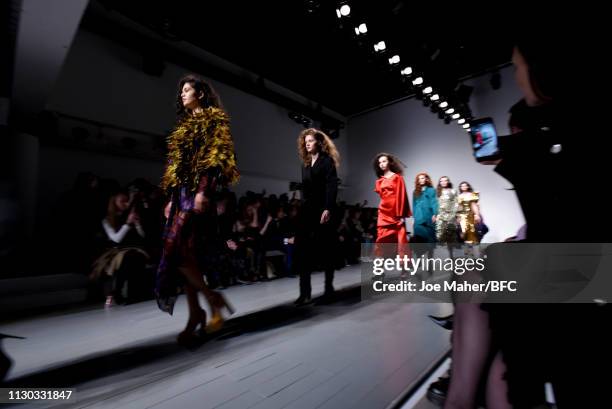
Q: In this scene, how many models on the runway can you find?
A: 6